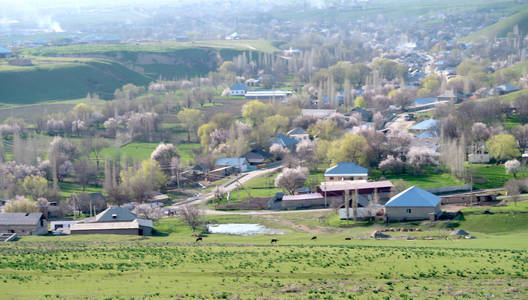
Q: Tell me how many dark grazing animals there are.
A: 4